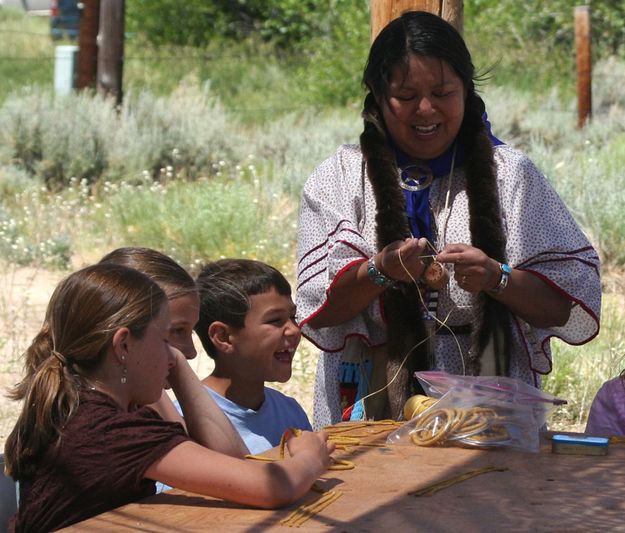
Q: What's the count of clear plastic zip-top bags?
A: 1